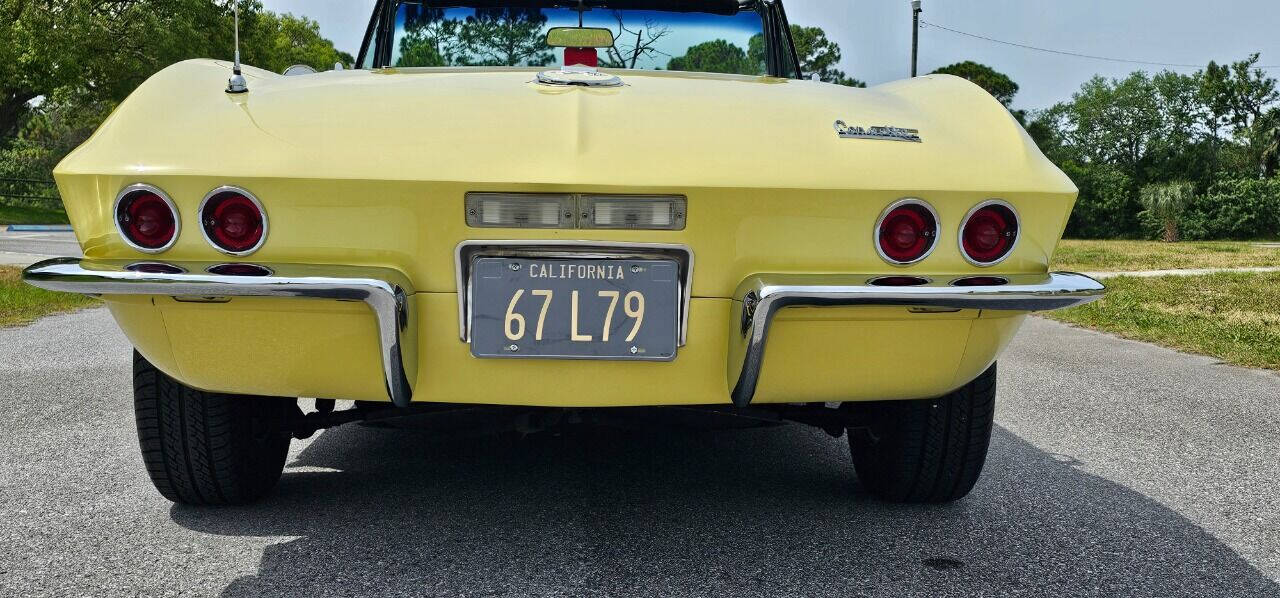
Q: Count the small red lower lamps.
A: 4